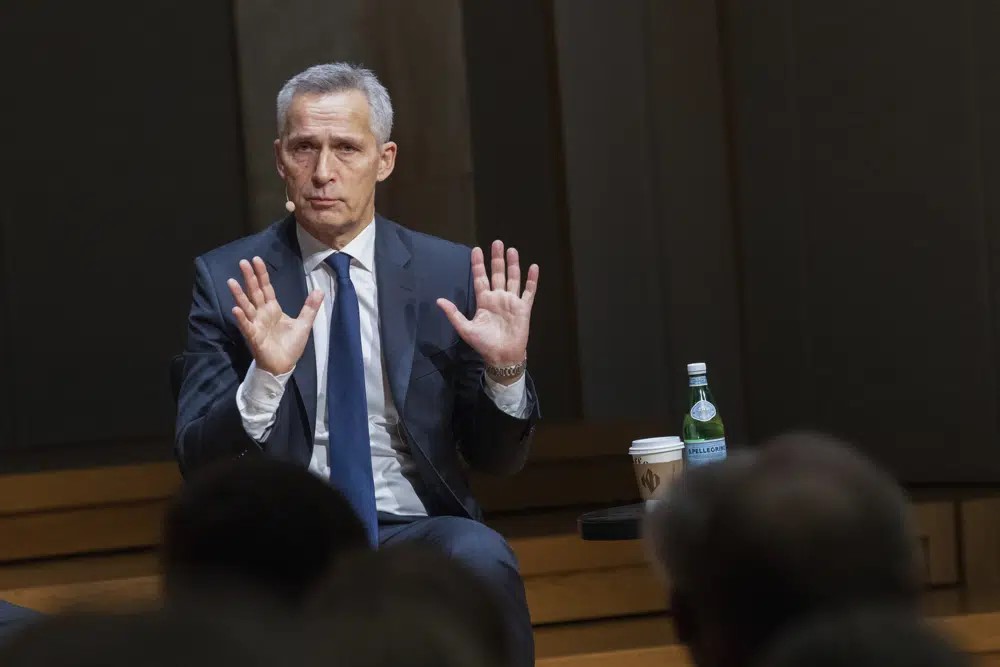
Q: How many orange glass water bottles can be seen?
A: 0